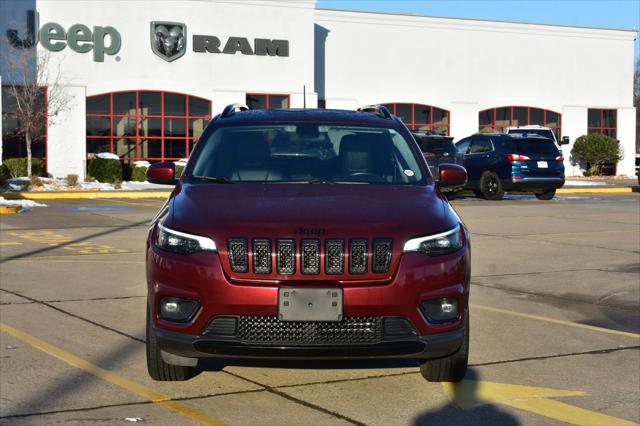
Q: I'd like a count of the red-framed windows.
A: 6